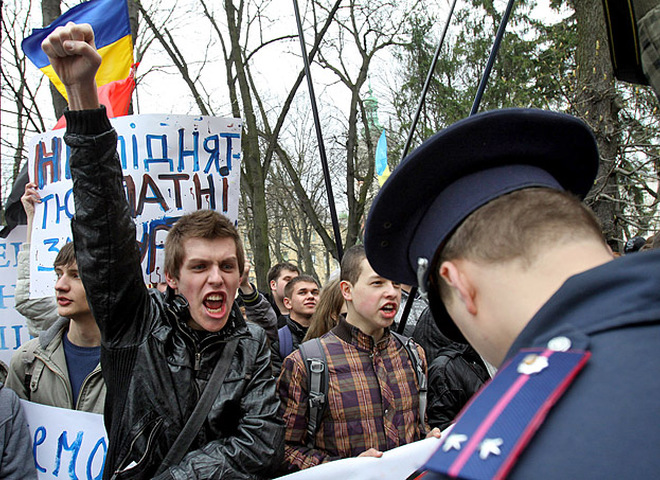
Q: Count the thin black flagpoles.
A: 3